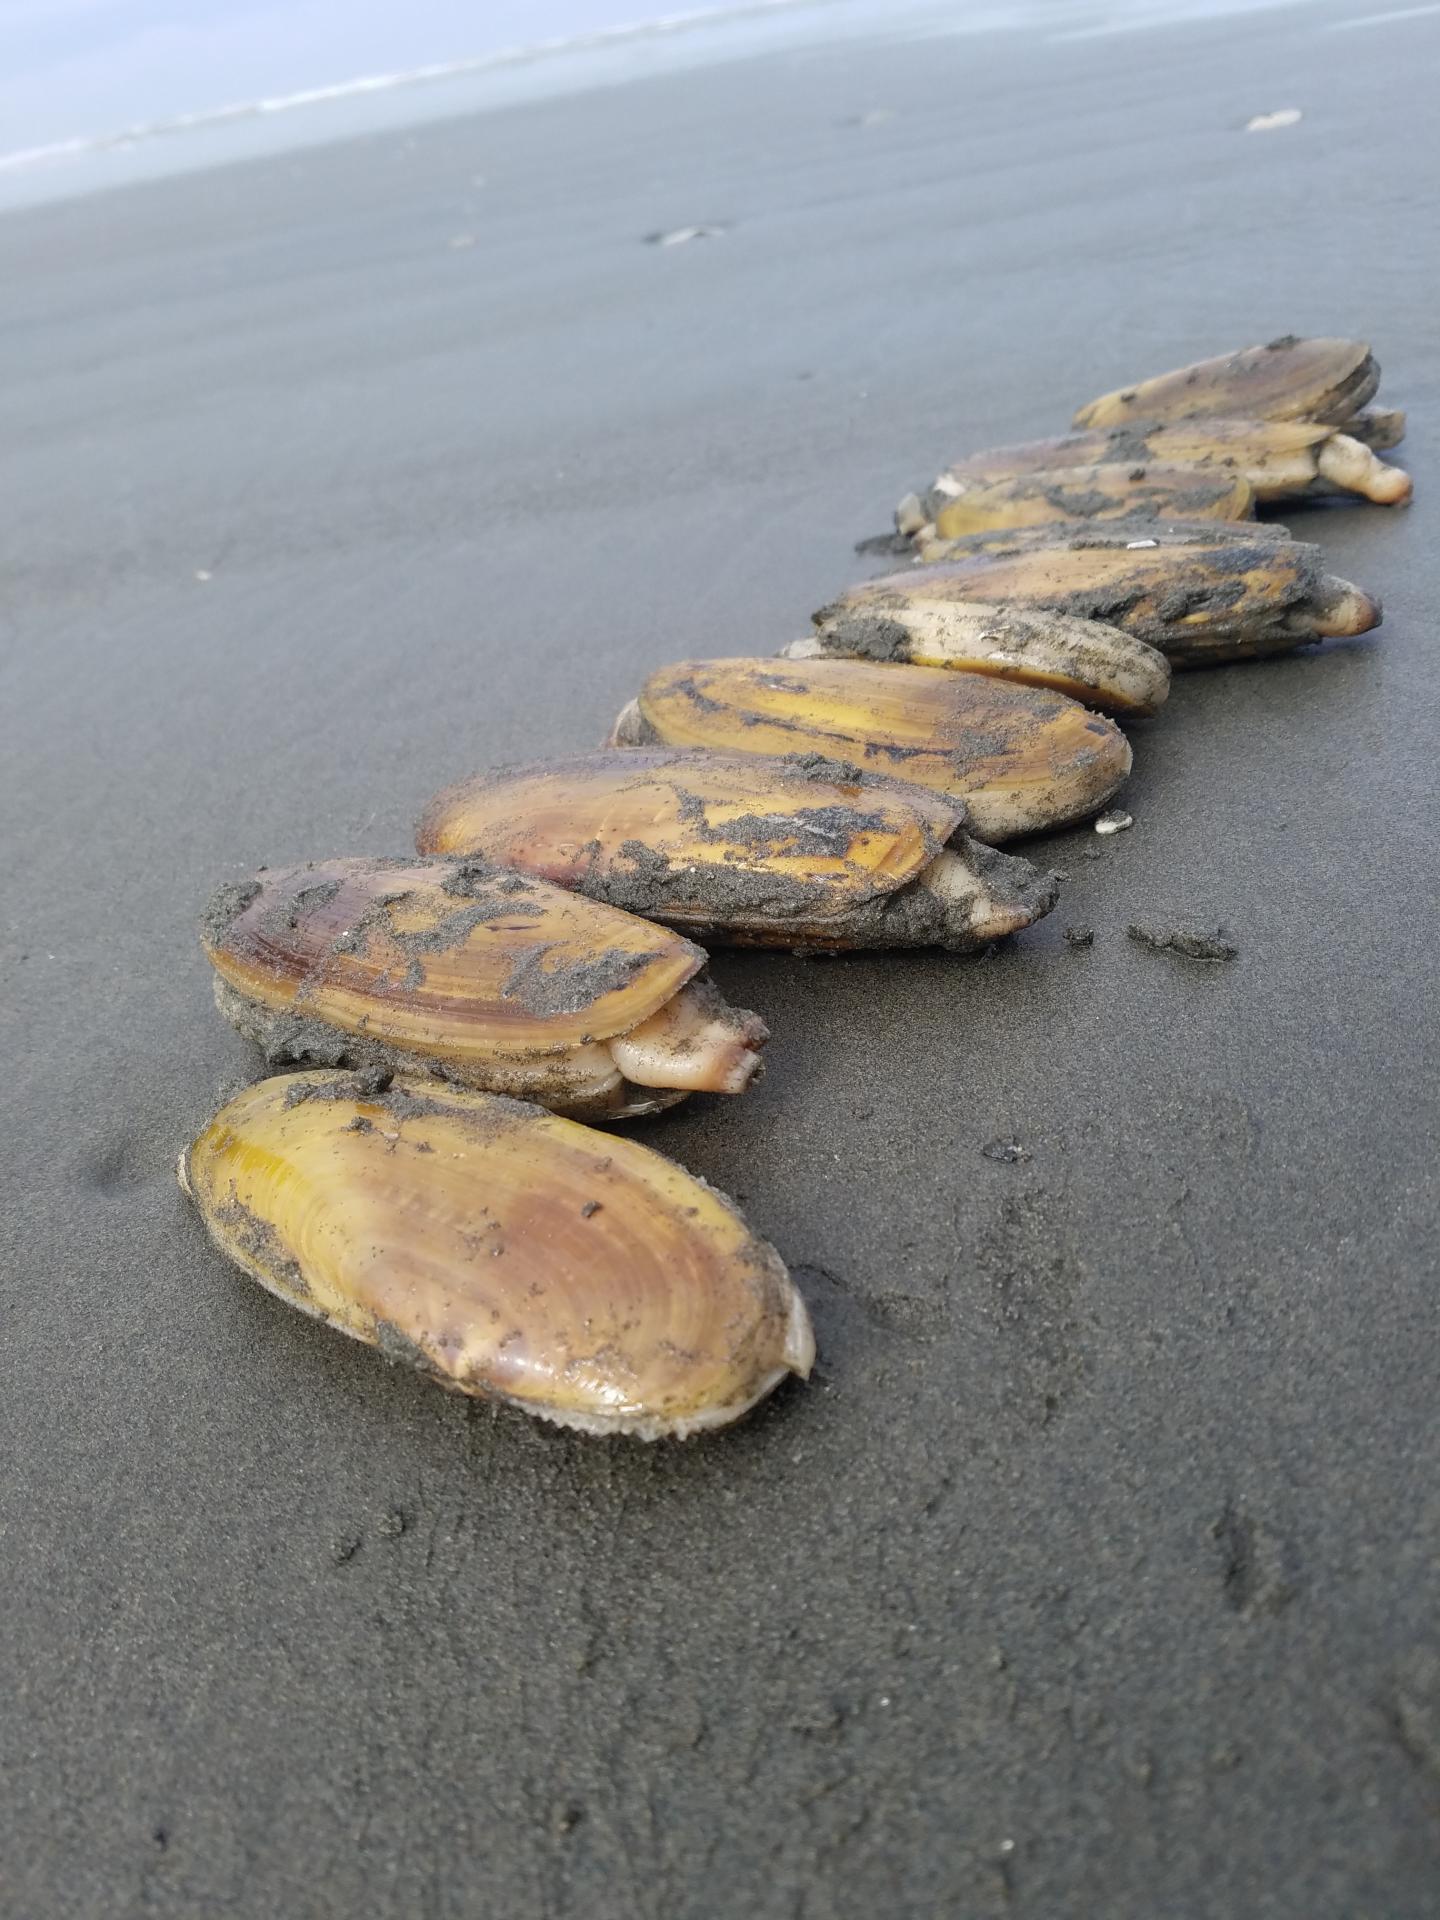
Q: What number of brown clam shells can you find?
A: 10